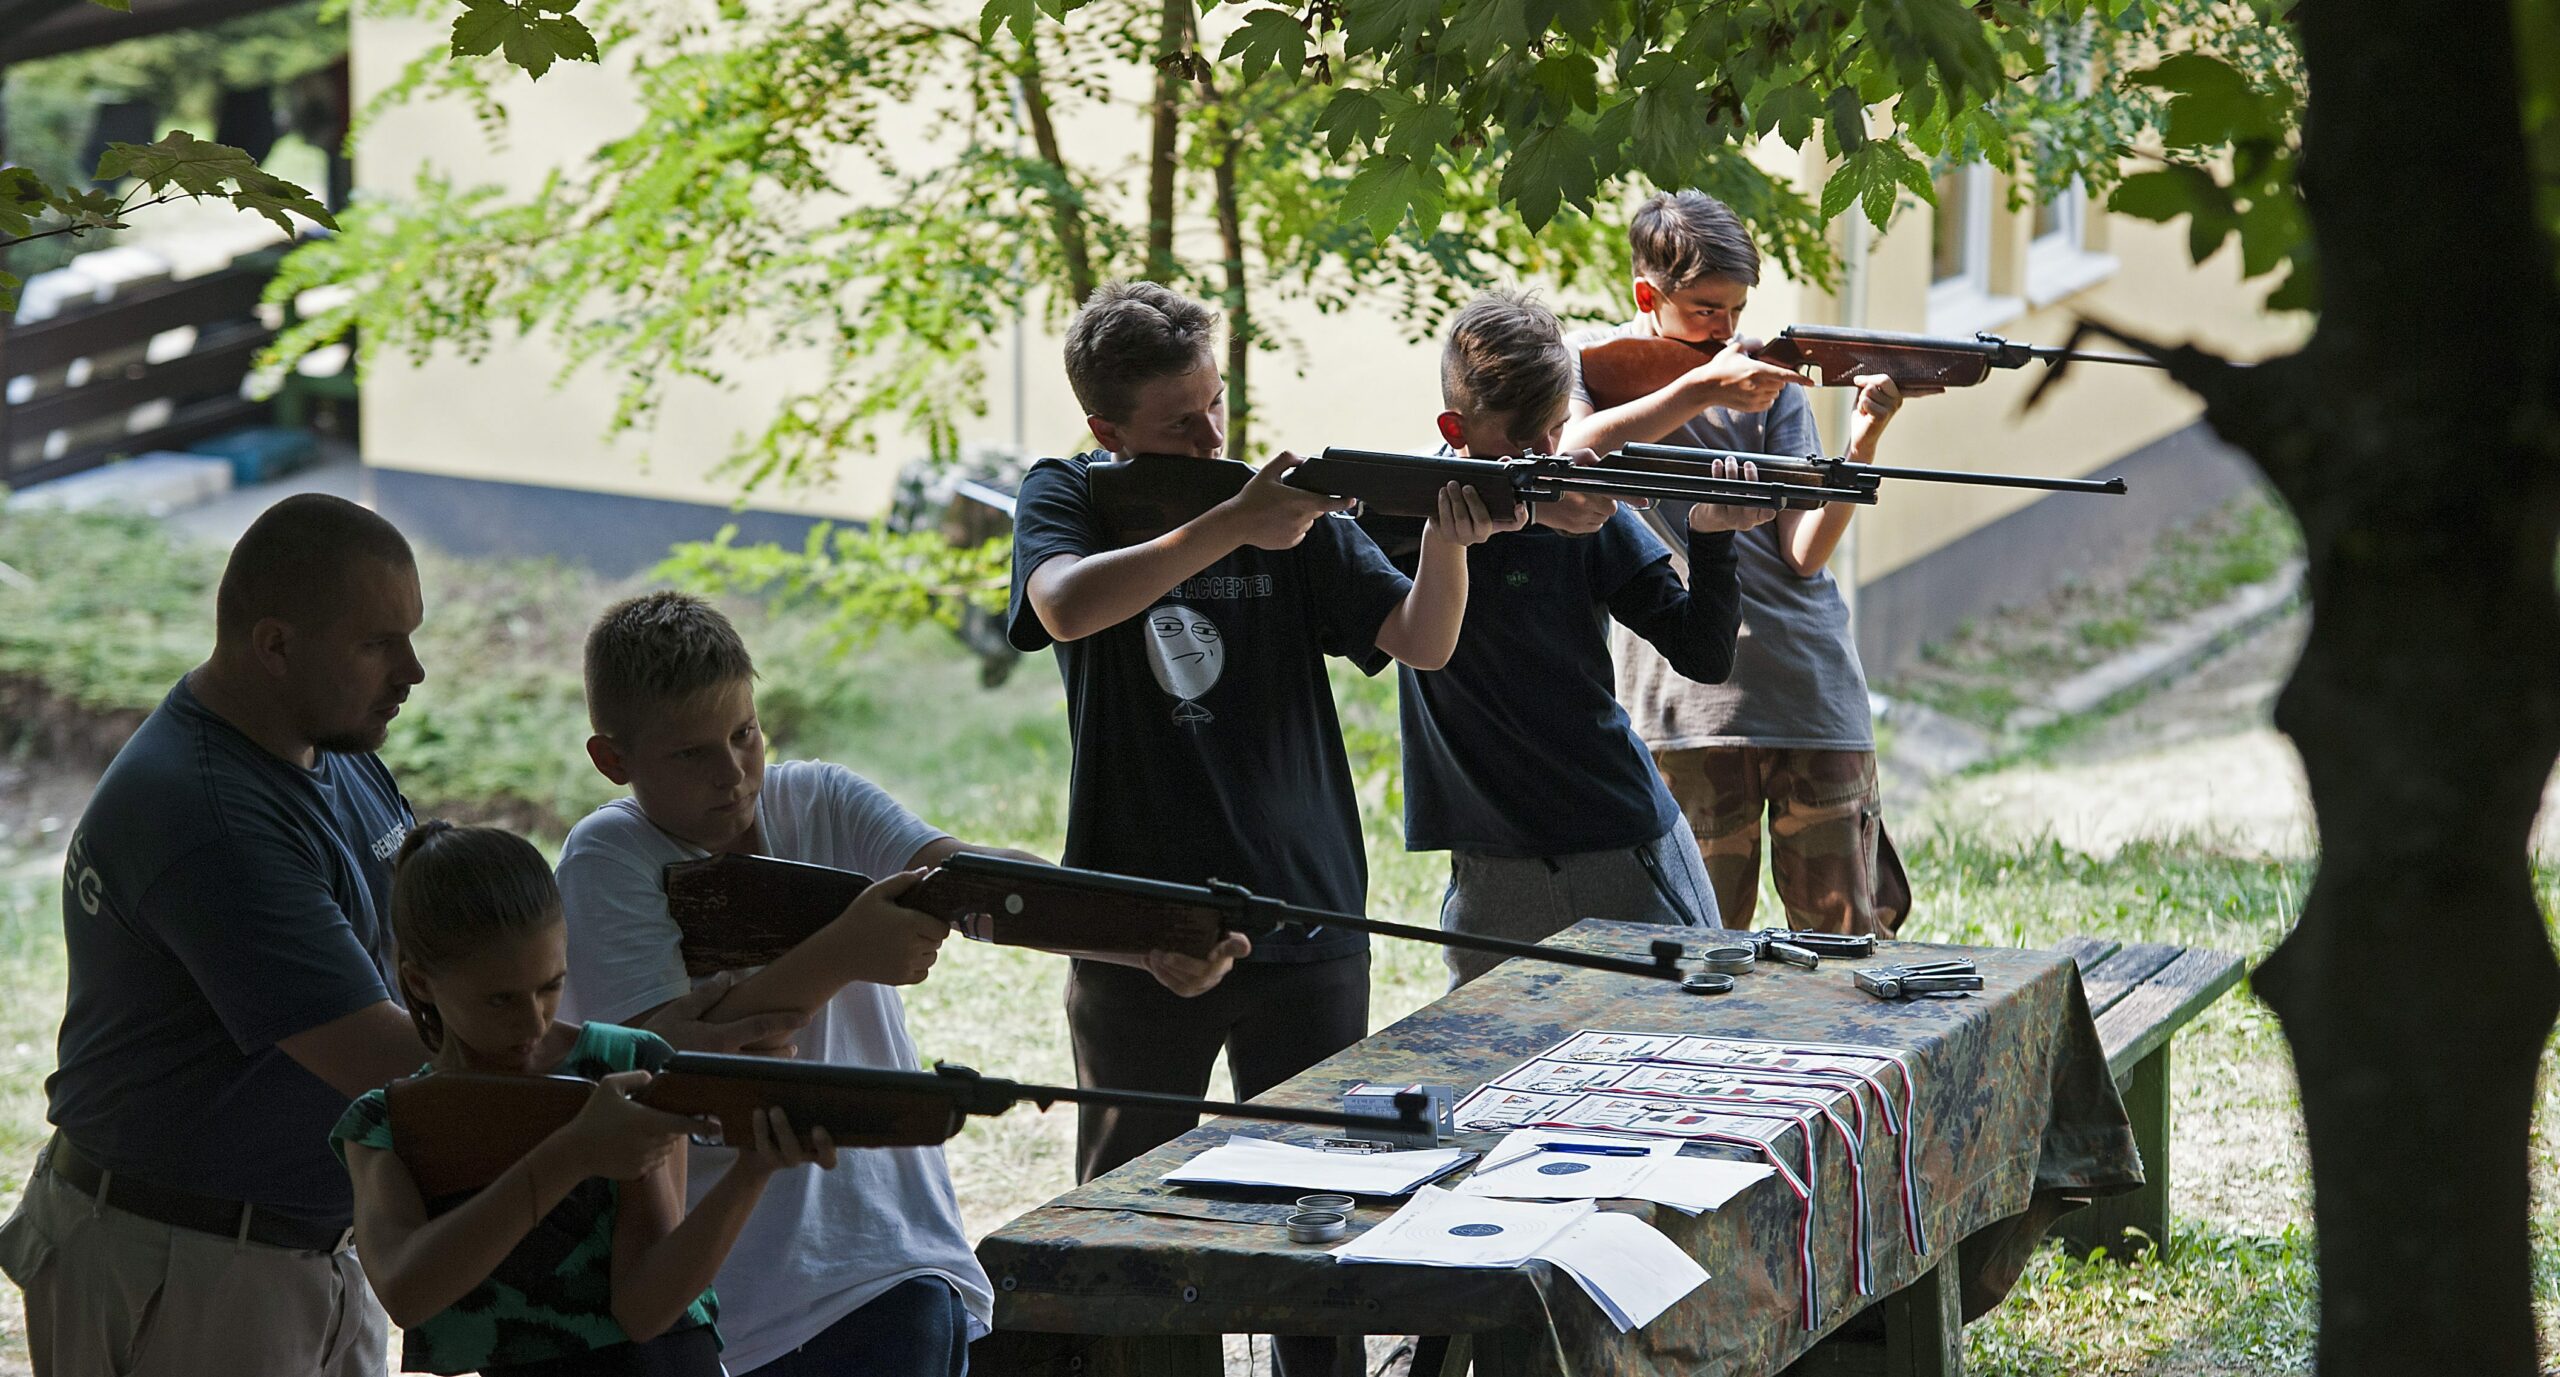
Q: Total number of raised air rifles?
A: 5